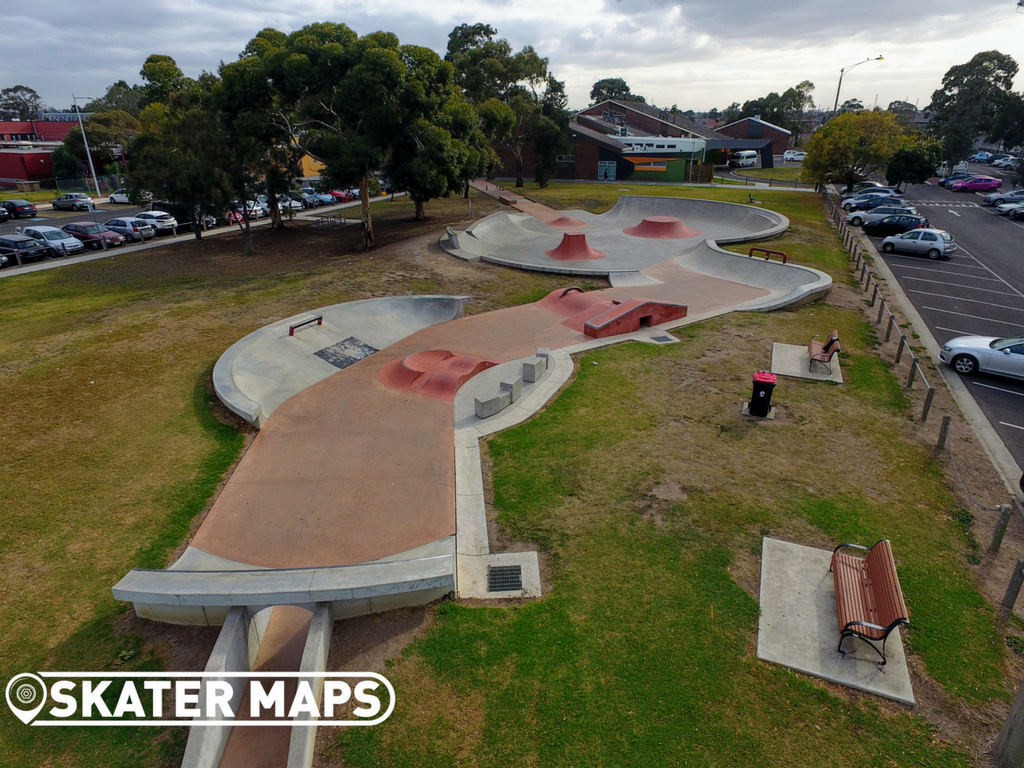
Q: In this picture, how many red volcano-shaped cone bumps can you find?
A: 3